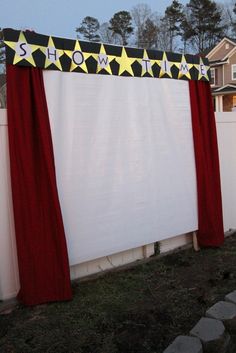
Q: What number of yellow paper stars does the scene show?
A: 9